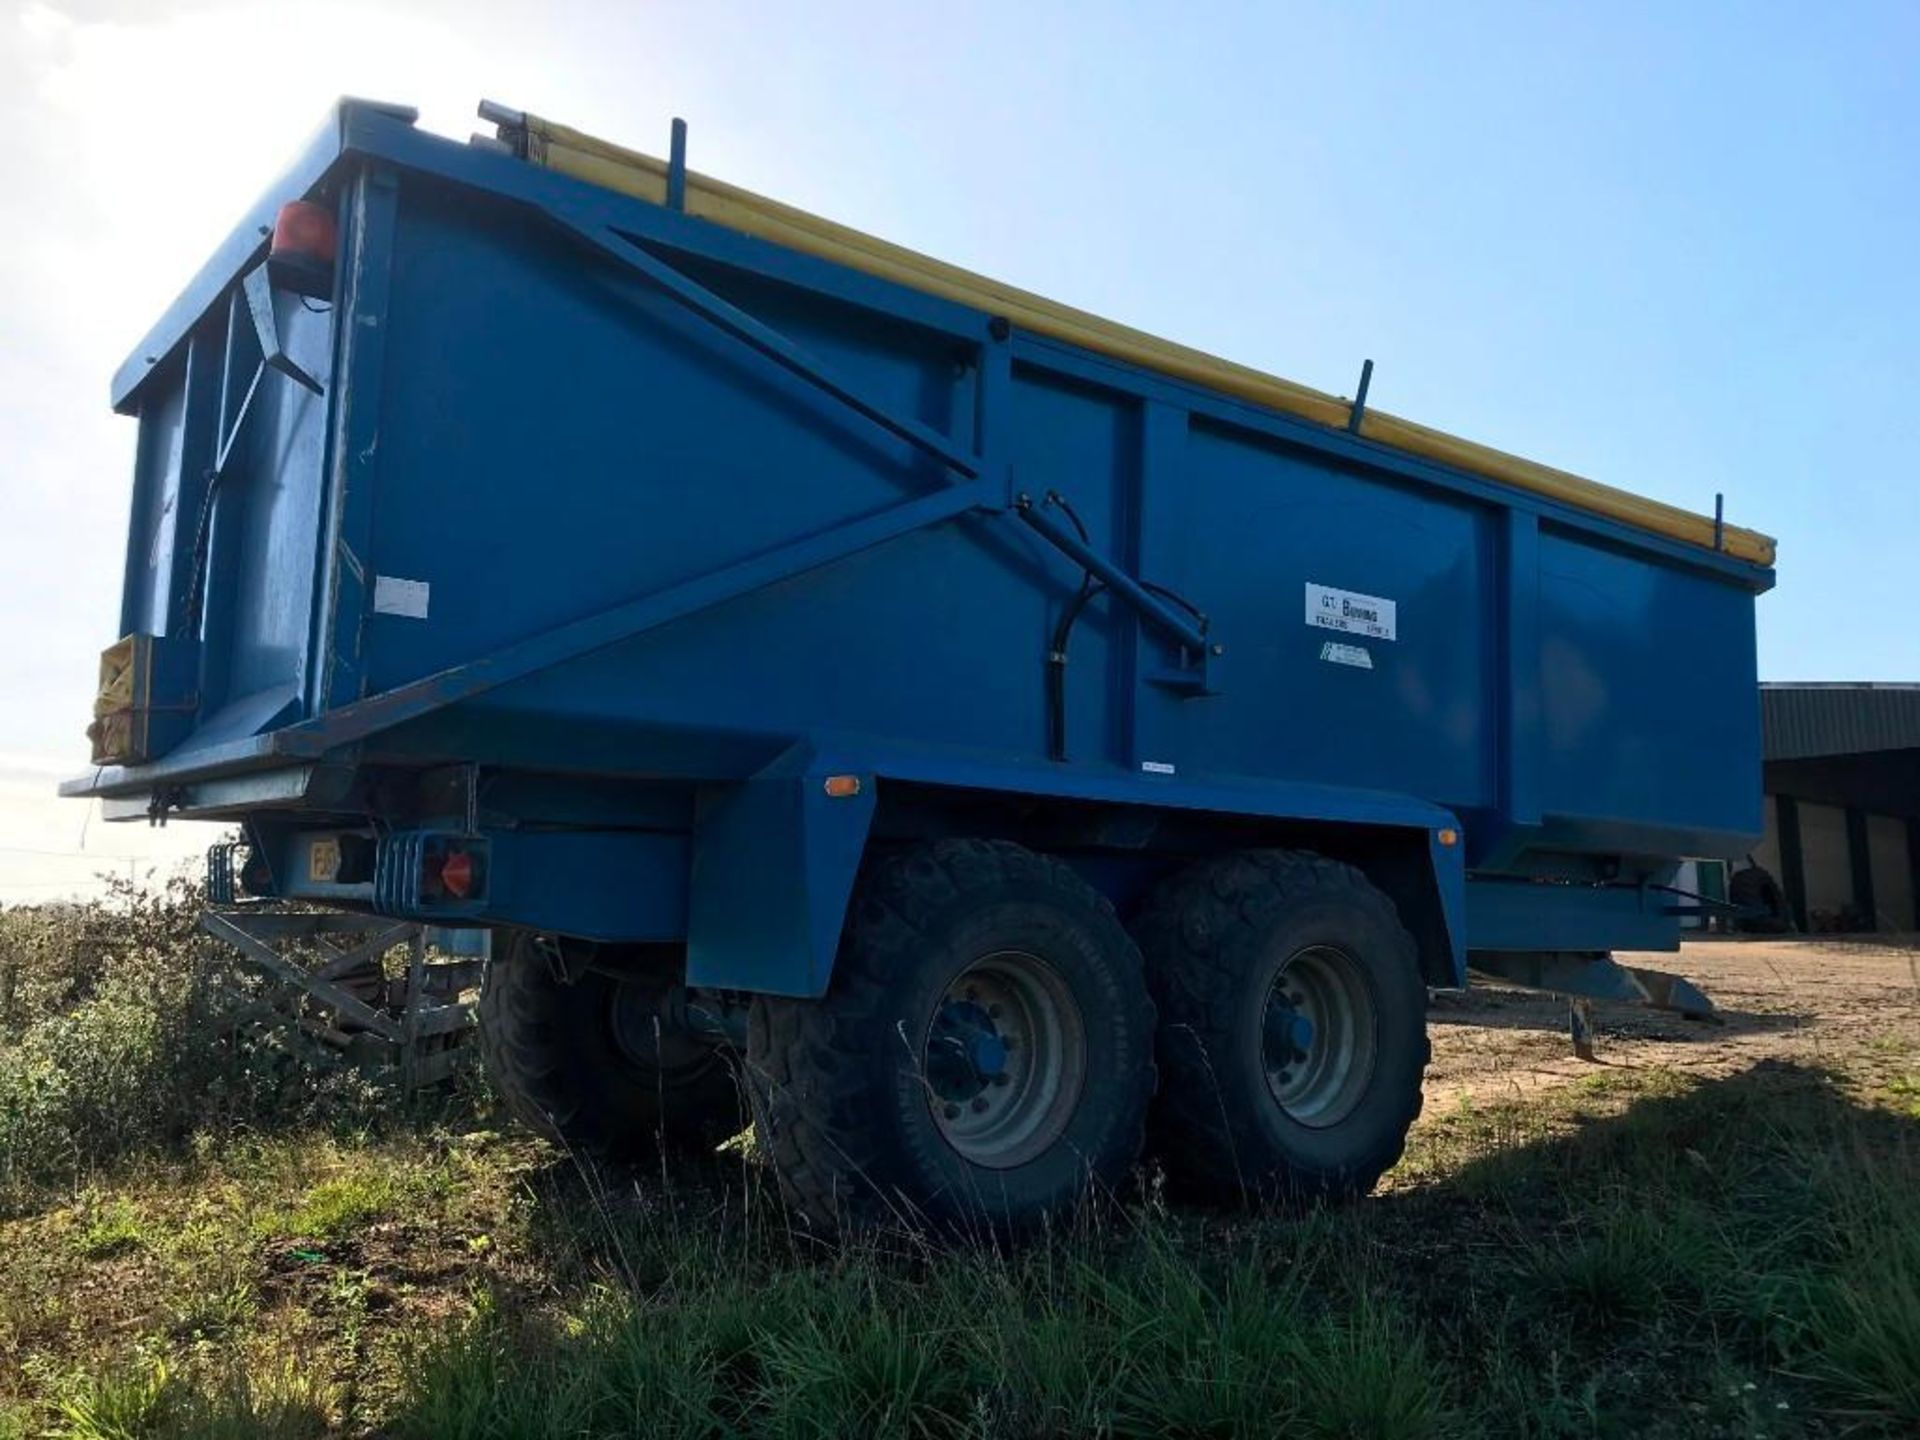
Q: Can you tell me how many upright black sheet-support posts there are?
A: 3